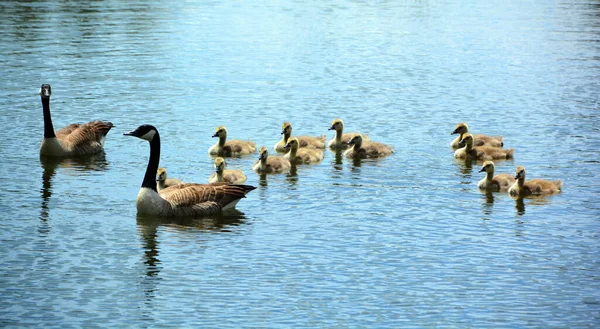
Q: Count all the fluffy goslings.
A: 12